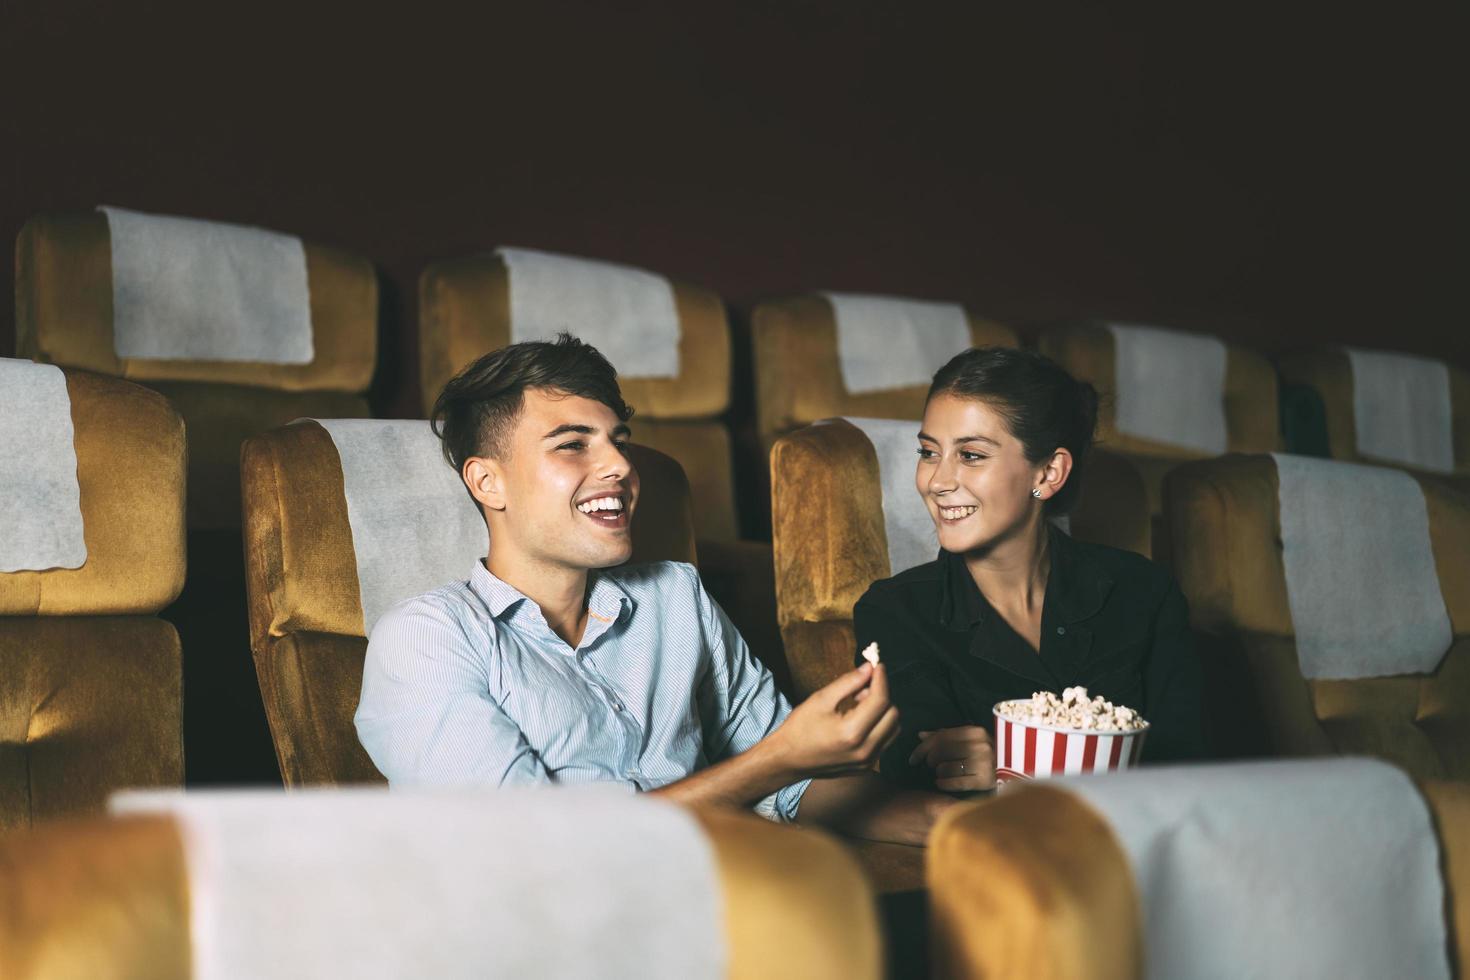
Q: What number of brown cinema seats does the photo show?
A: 11